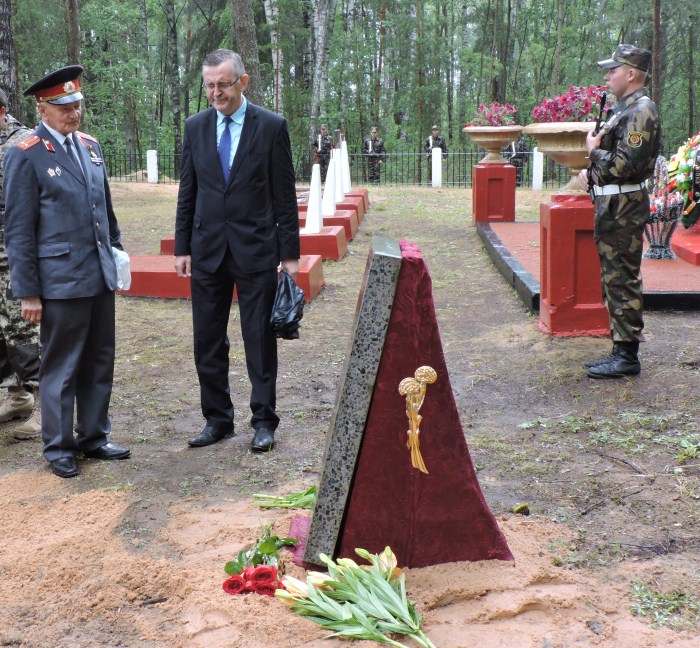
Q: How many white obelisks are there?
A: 4